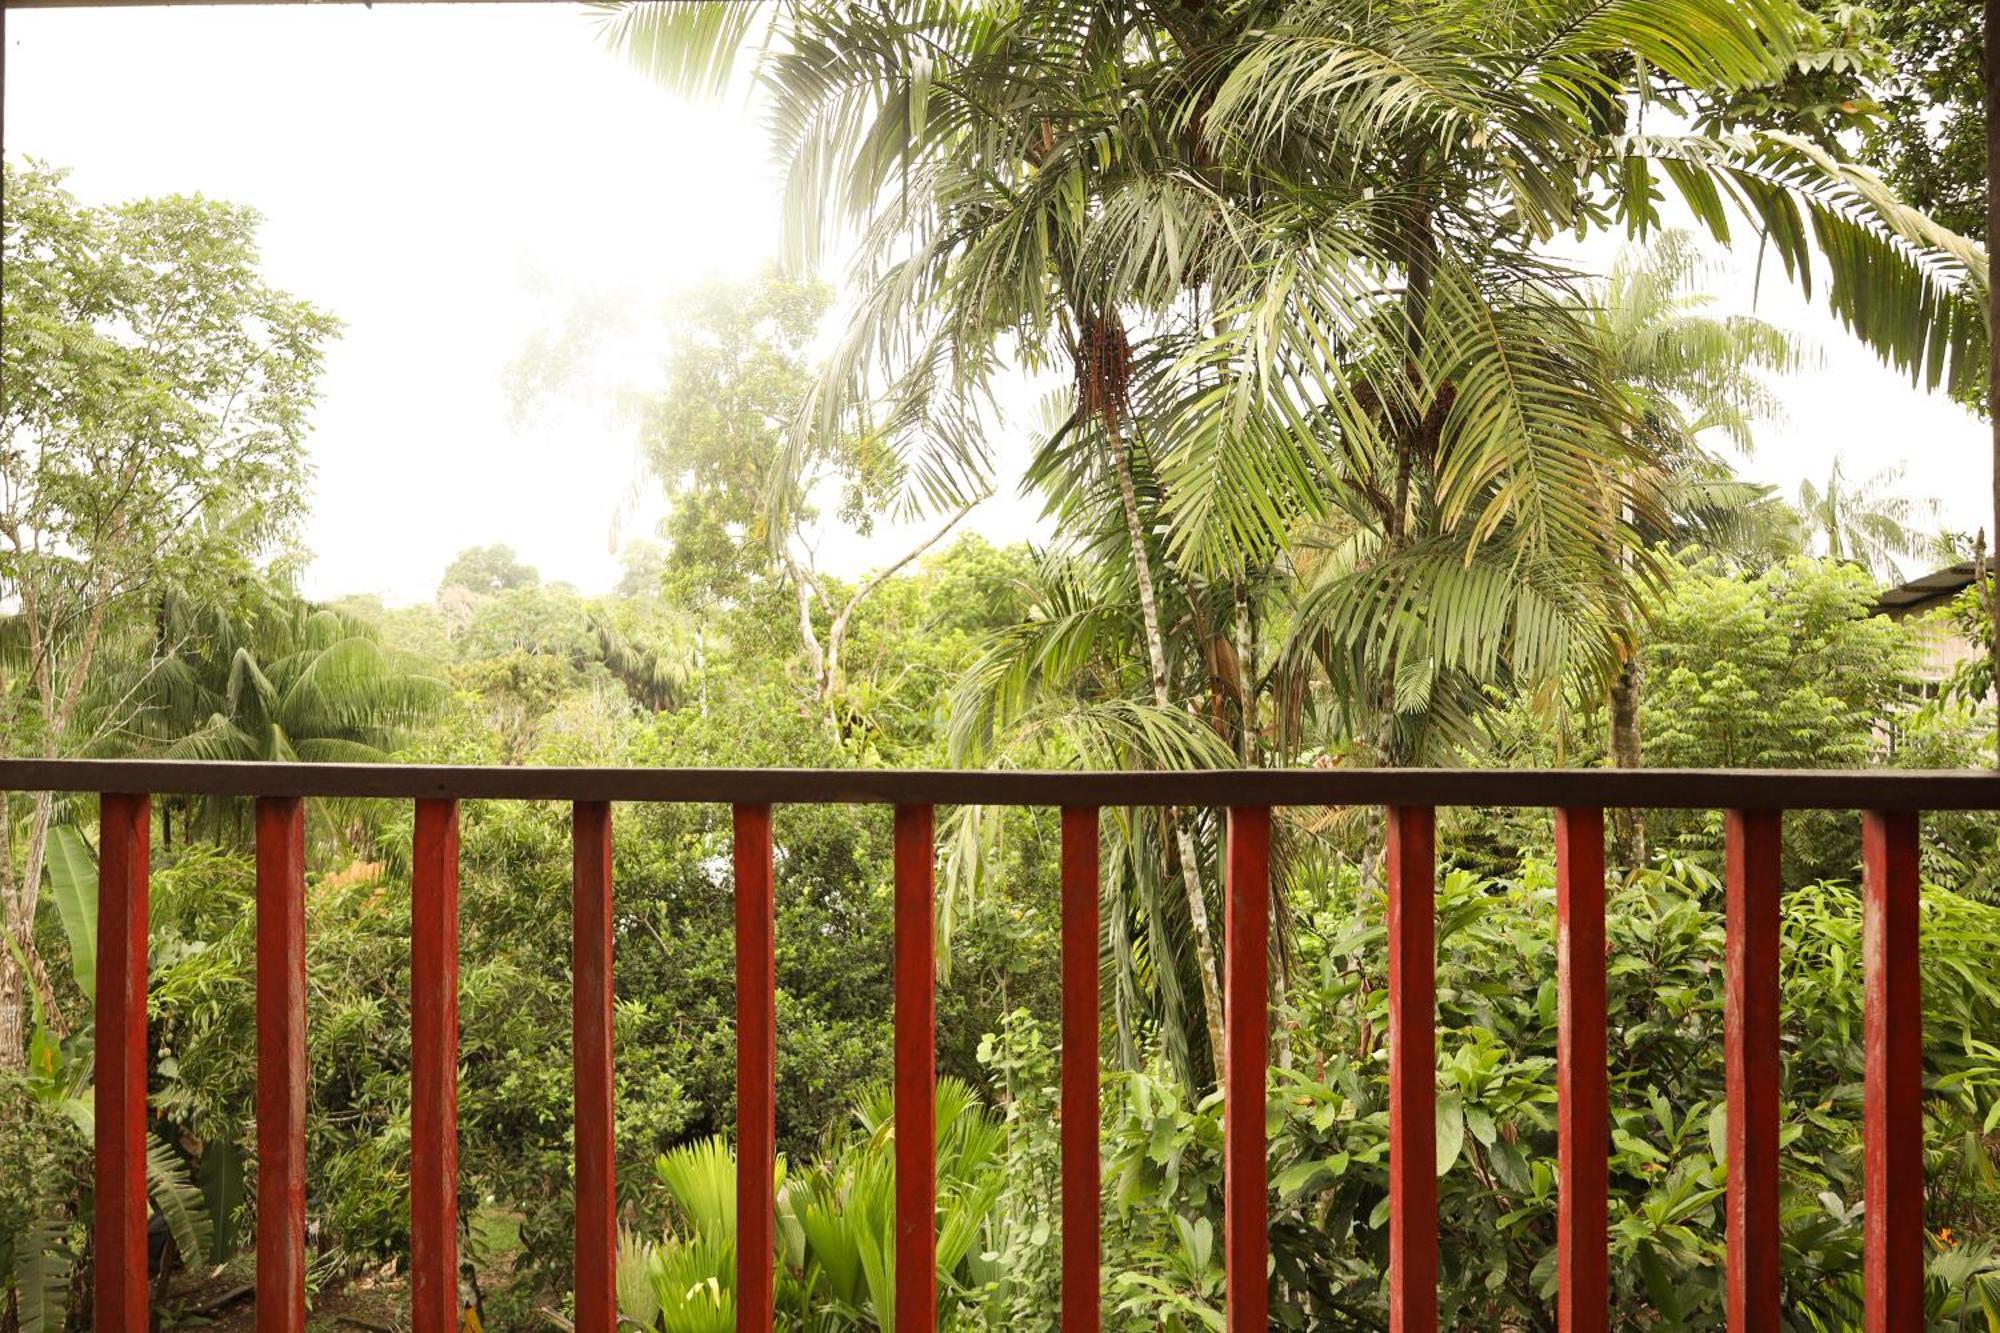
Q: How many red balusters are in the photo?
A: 12